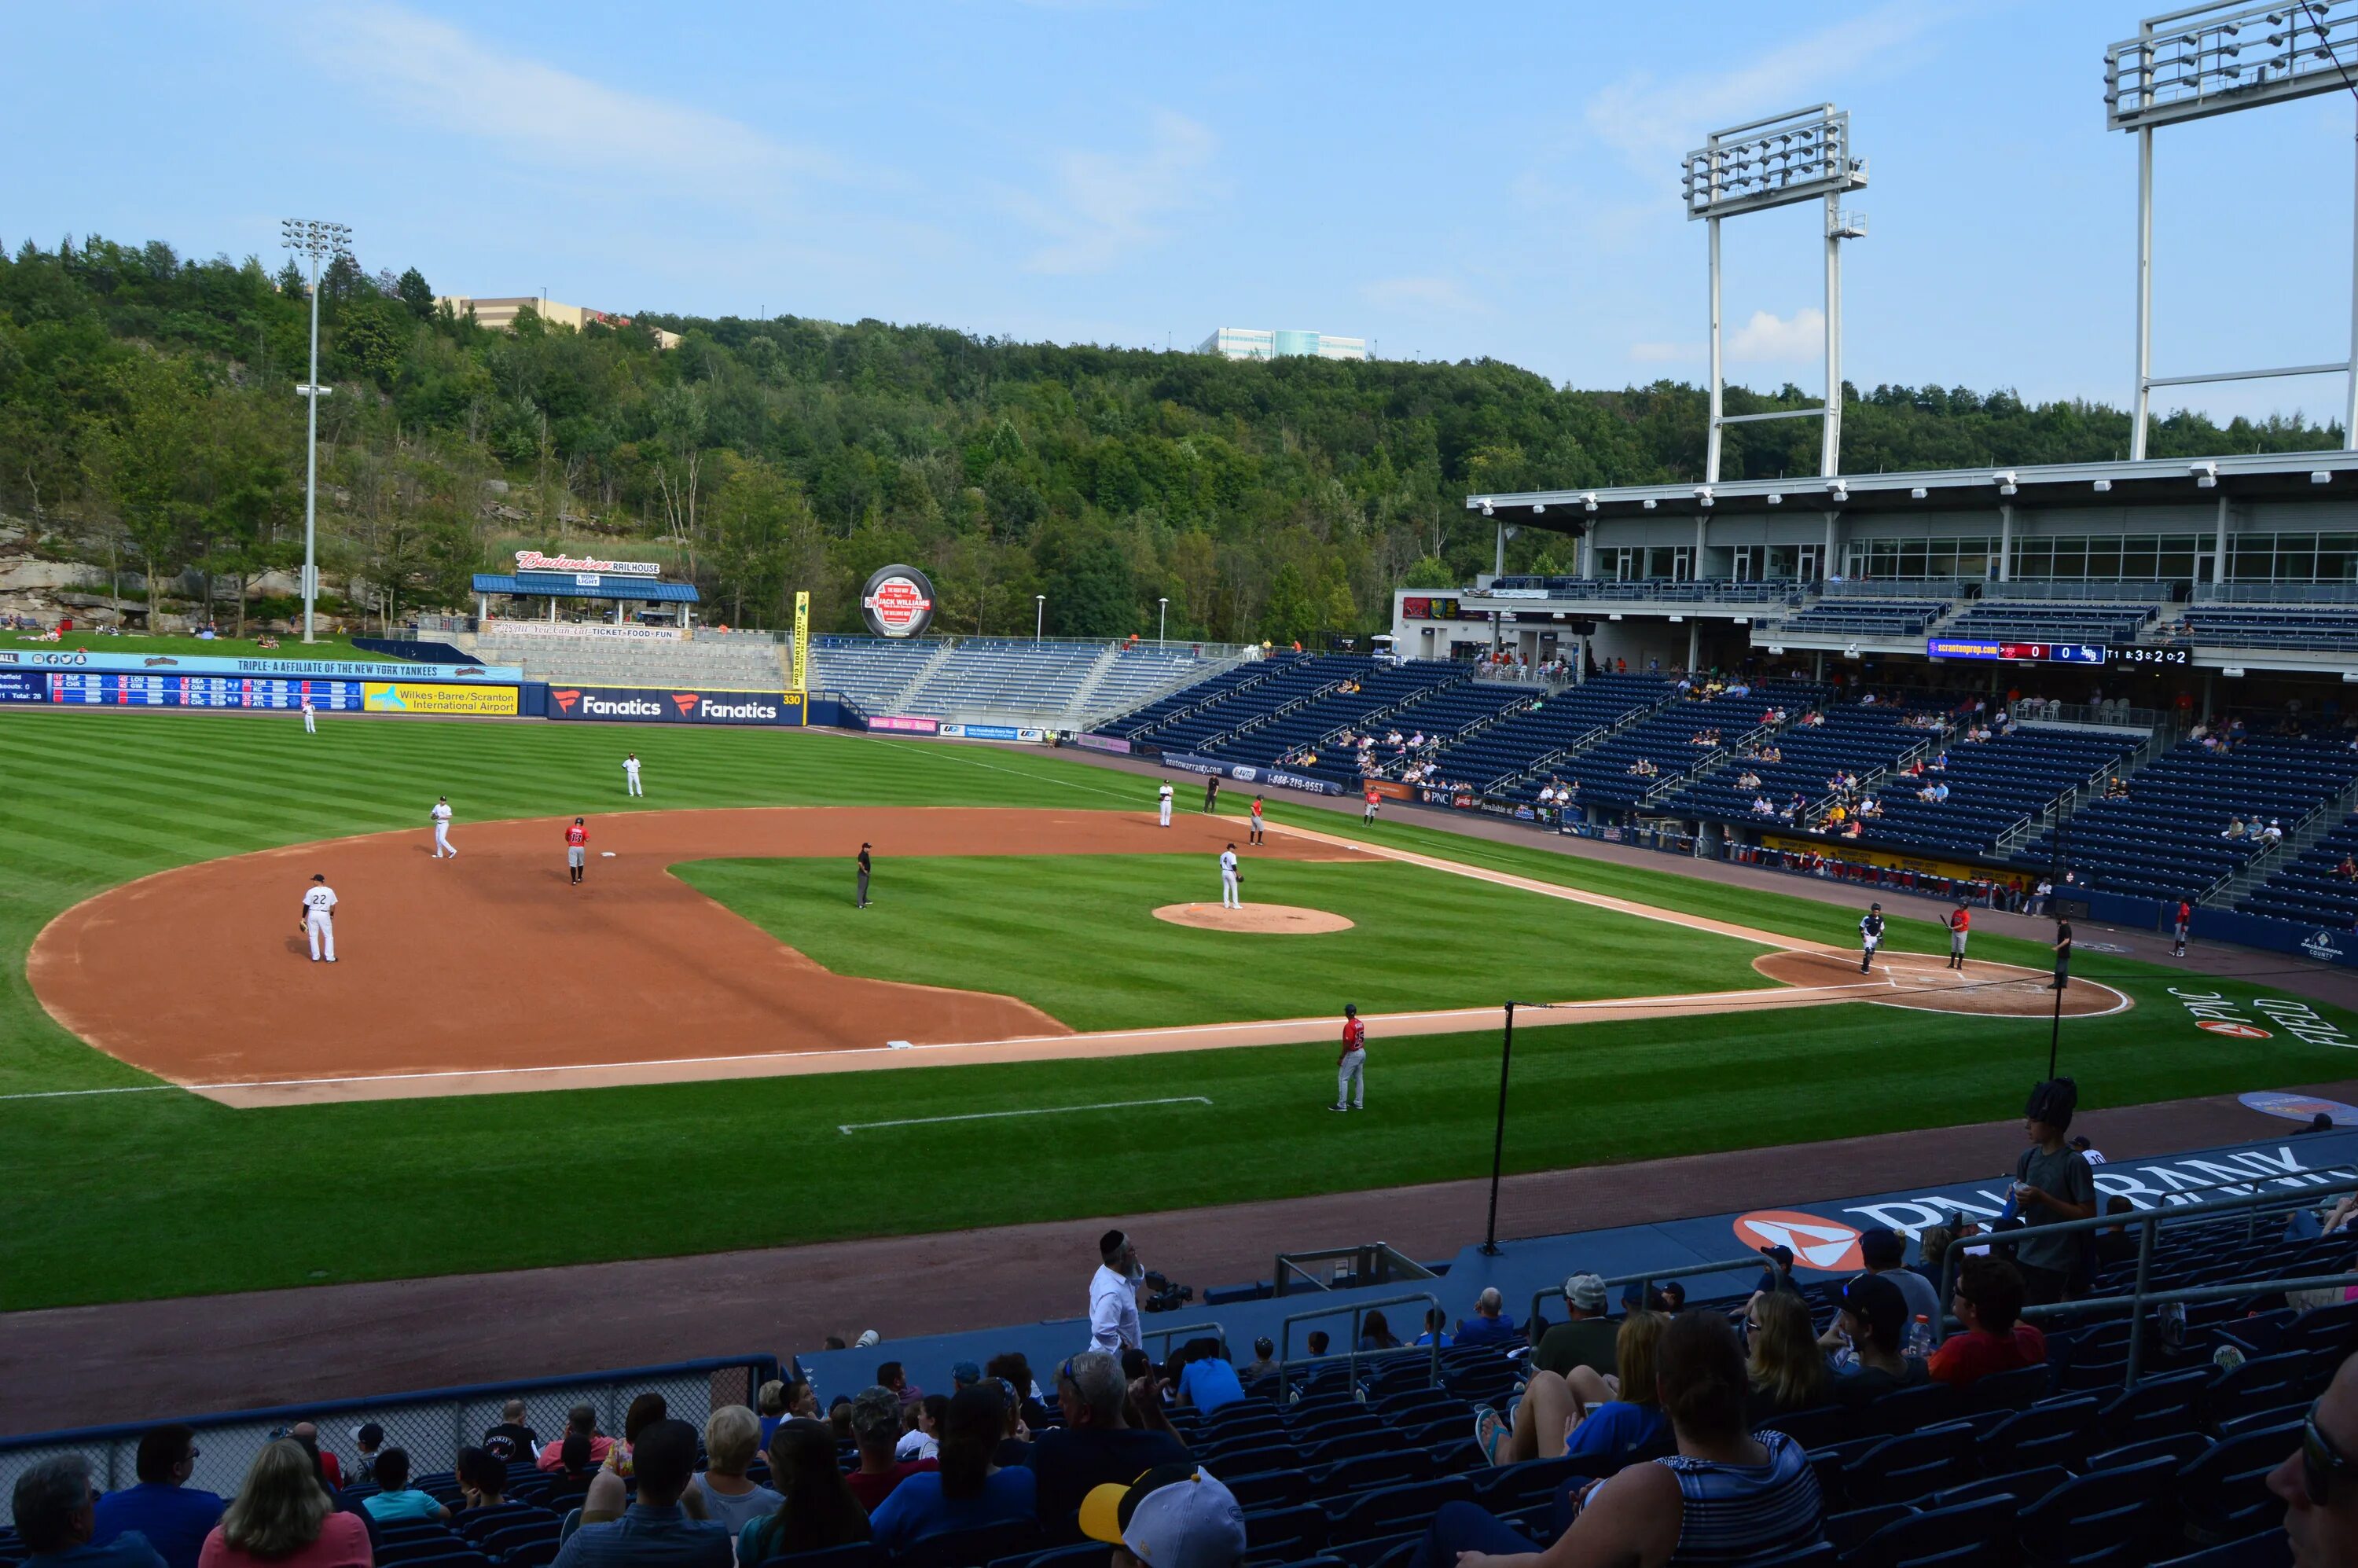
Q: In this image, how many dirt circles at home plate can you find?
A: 1